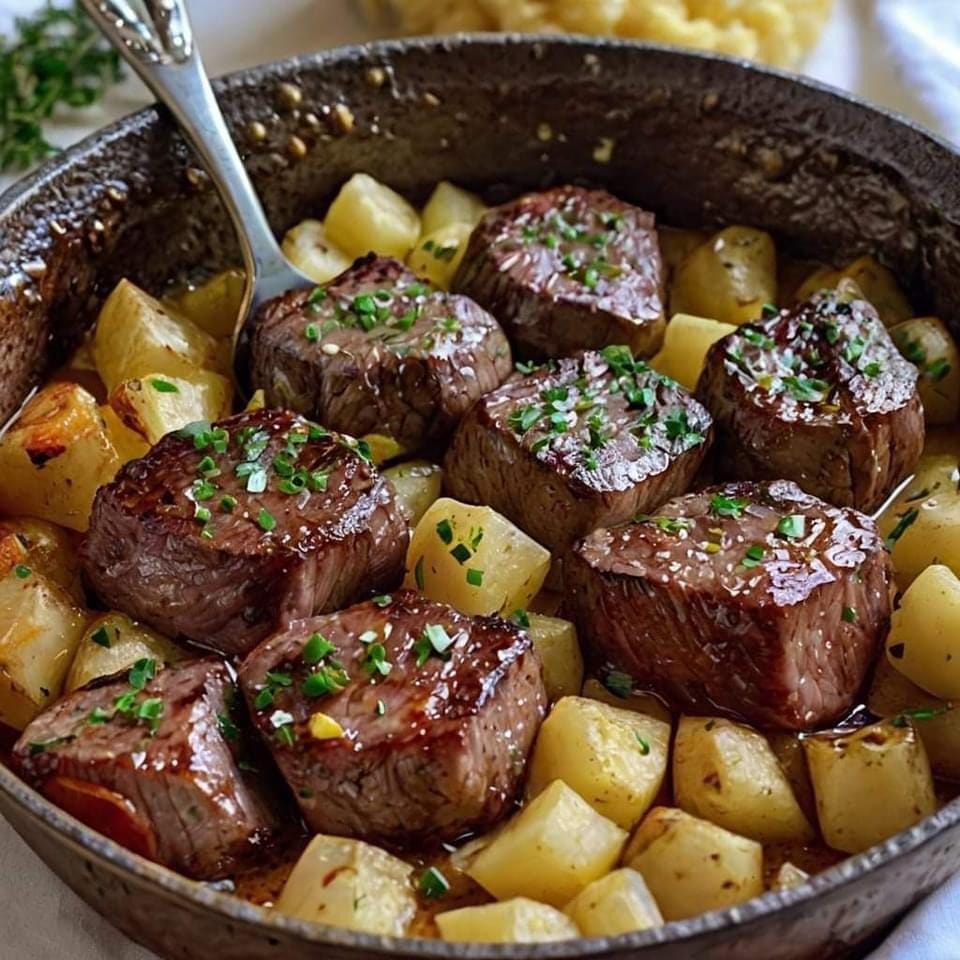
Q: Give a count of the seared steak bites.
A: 8